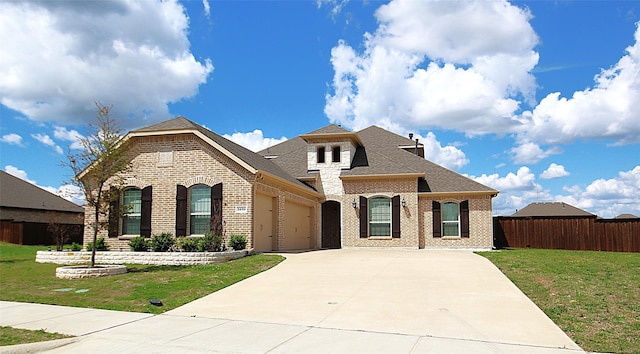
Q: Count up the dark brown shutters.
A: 8